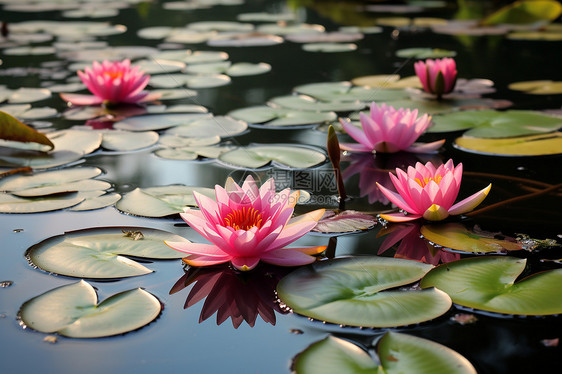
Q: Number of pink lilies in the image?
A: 5